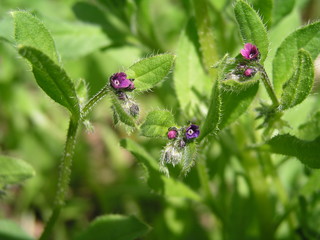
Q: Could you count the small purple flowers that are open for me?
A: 3